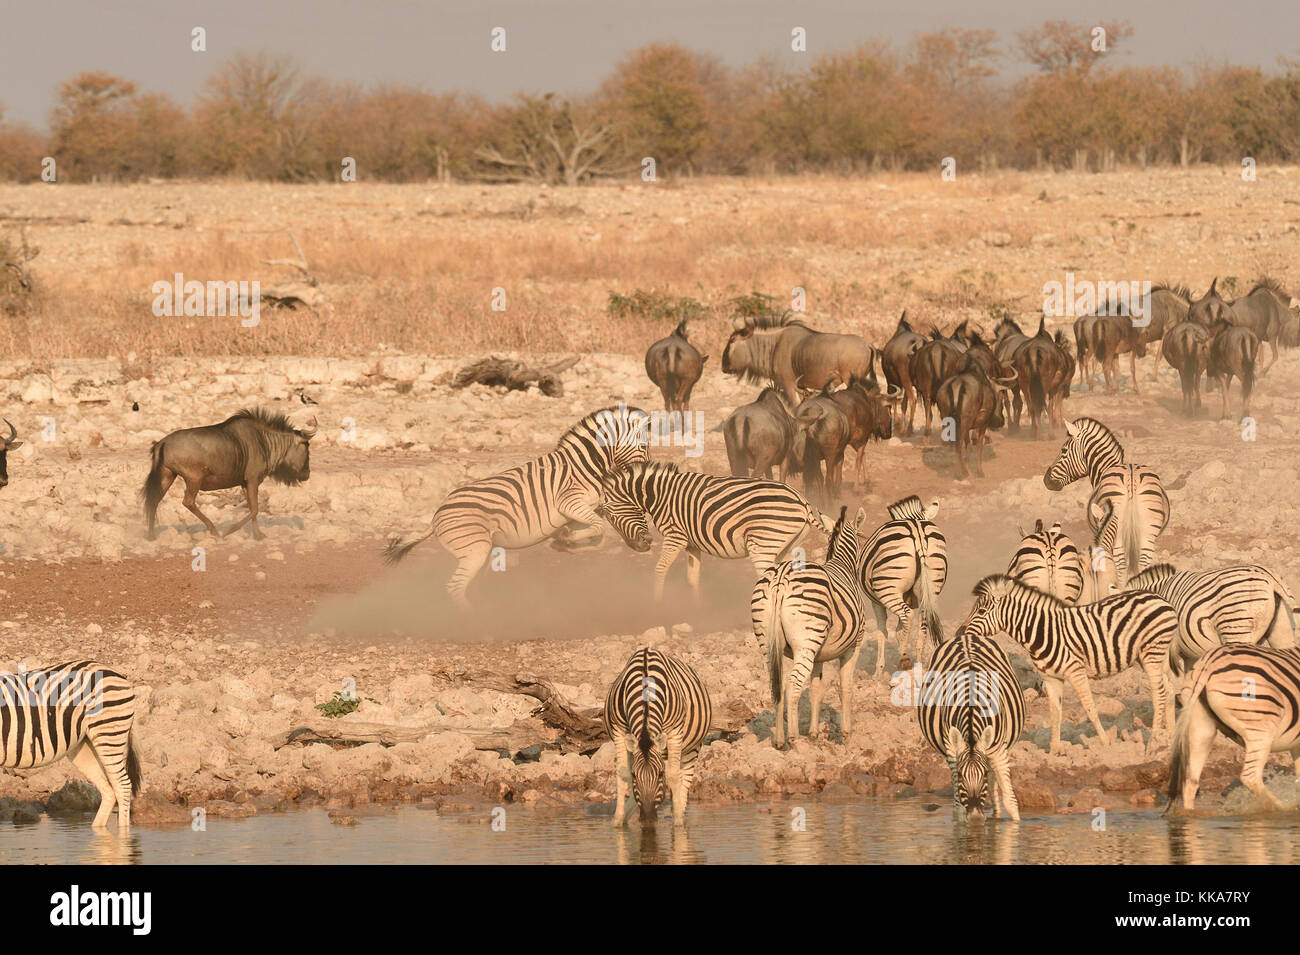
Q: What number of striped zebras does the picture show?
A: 13